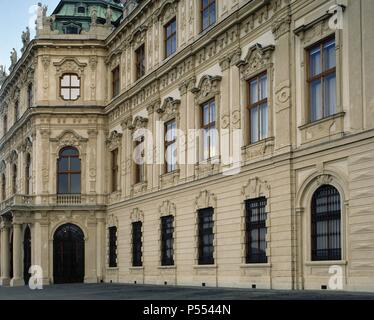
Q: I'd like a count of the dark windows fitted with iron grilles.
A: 6